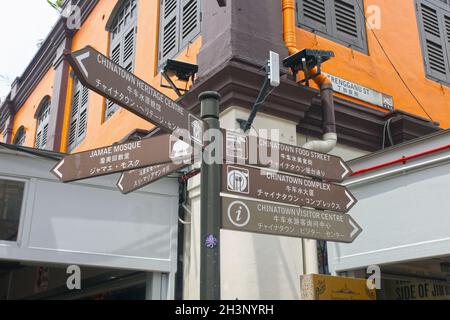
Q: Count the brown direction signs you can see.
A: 6